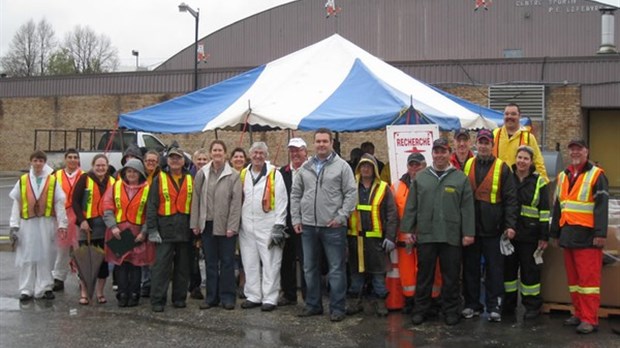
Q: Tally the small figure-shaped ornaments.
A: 3